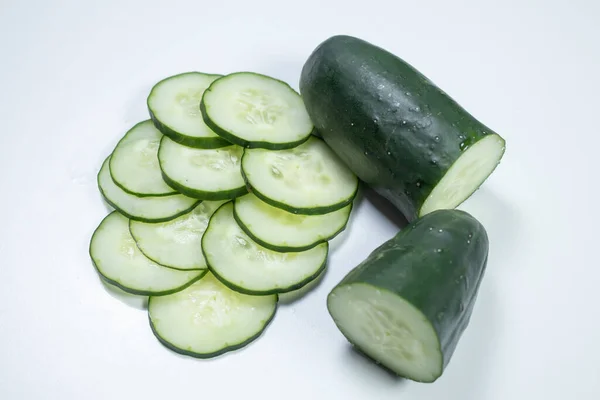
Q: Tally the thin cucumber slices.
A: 11